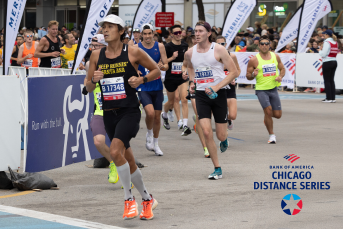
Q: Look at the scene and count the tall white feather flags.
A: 6